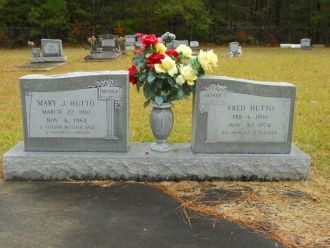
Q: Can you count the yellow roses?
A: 5